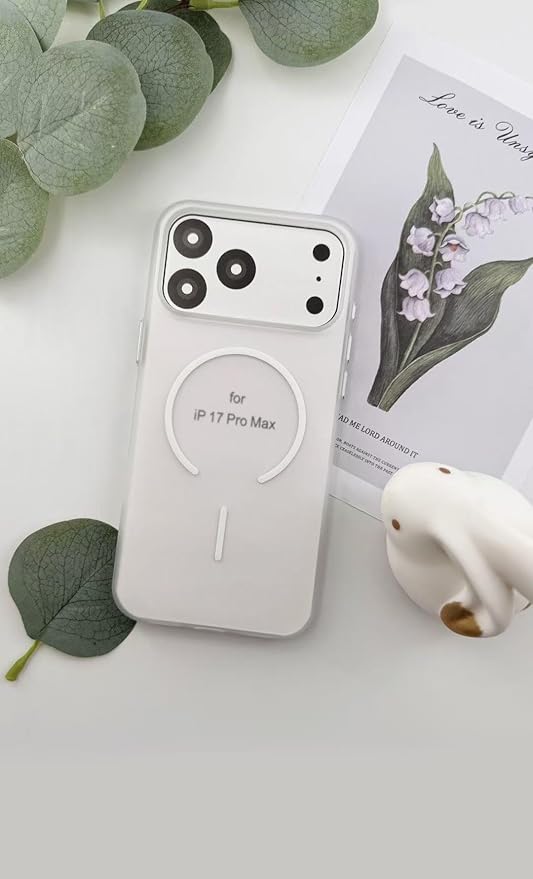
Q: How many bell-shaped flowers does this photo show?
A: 9